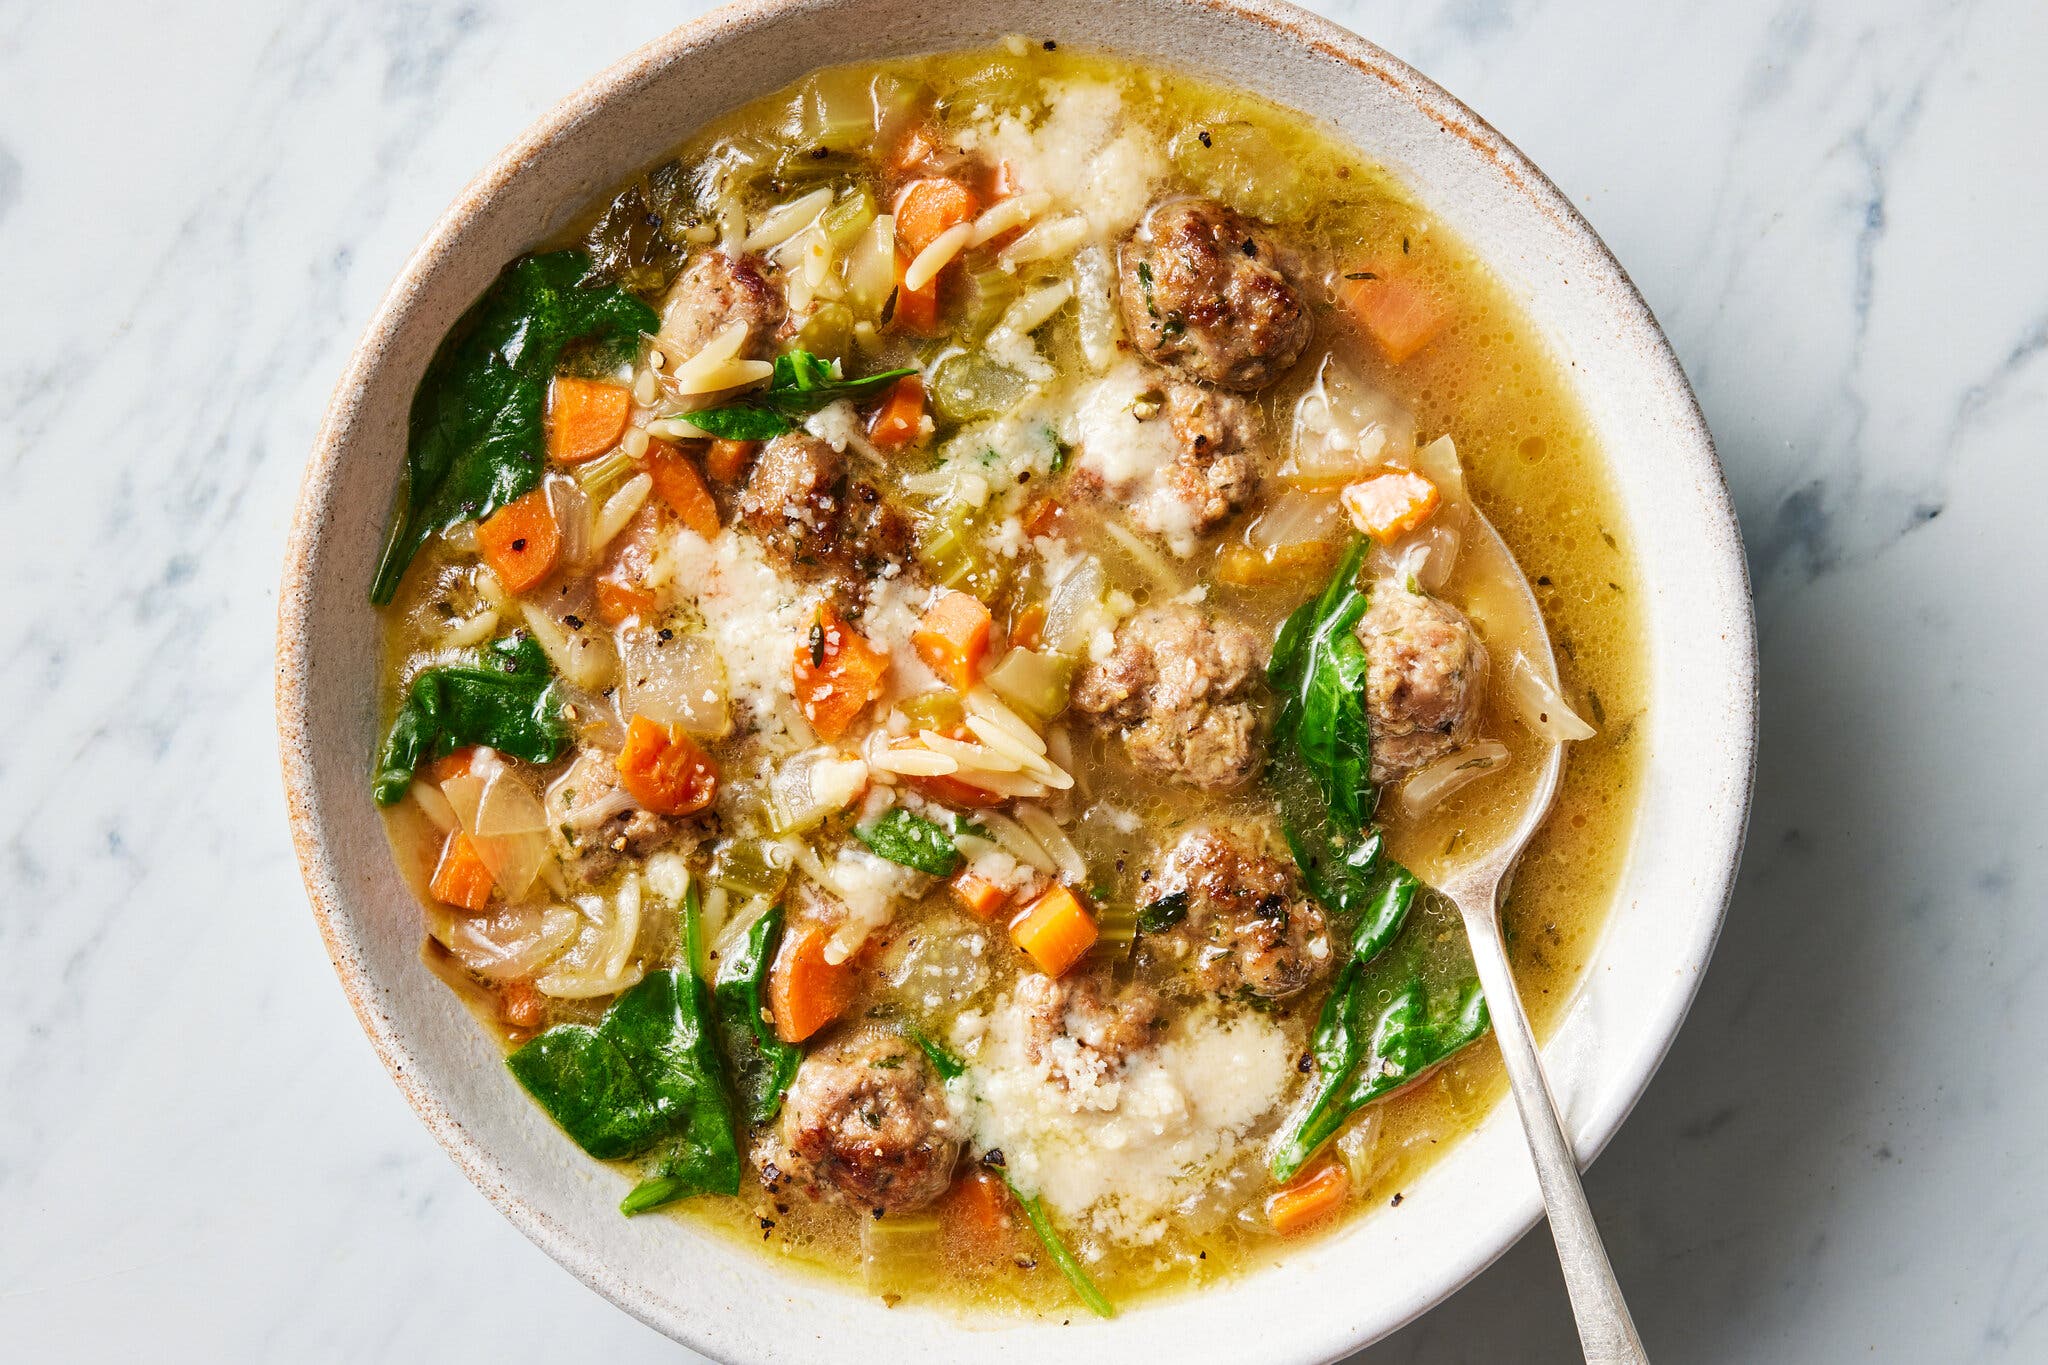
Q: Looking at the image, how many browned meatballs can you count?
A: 10